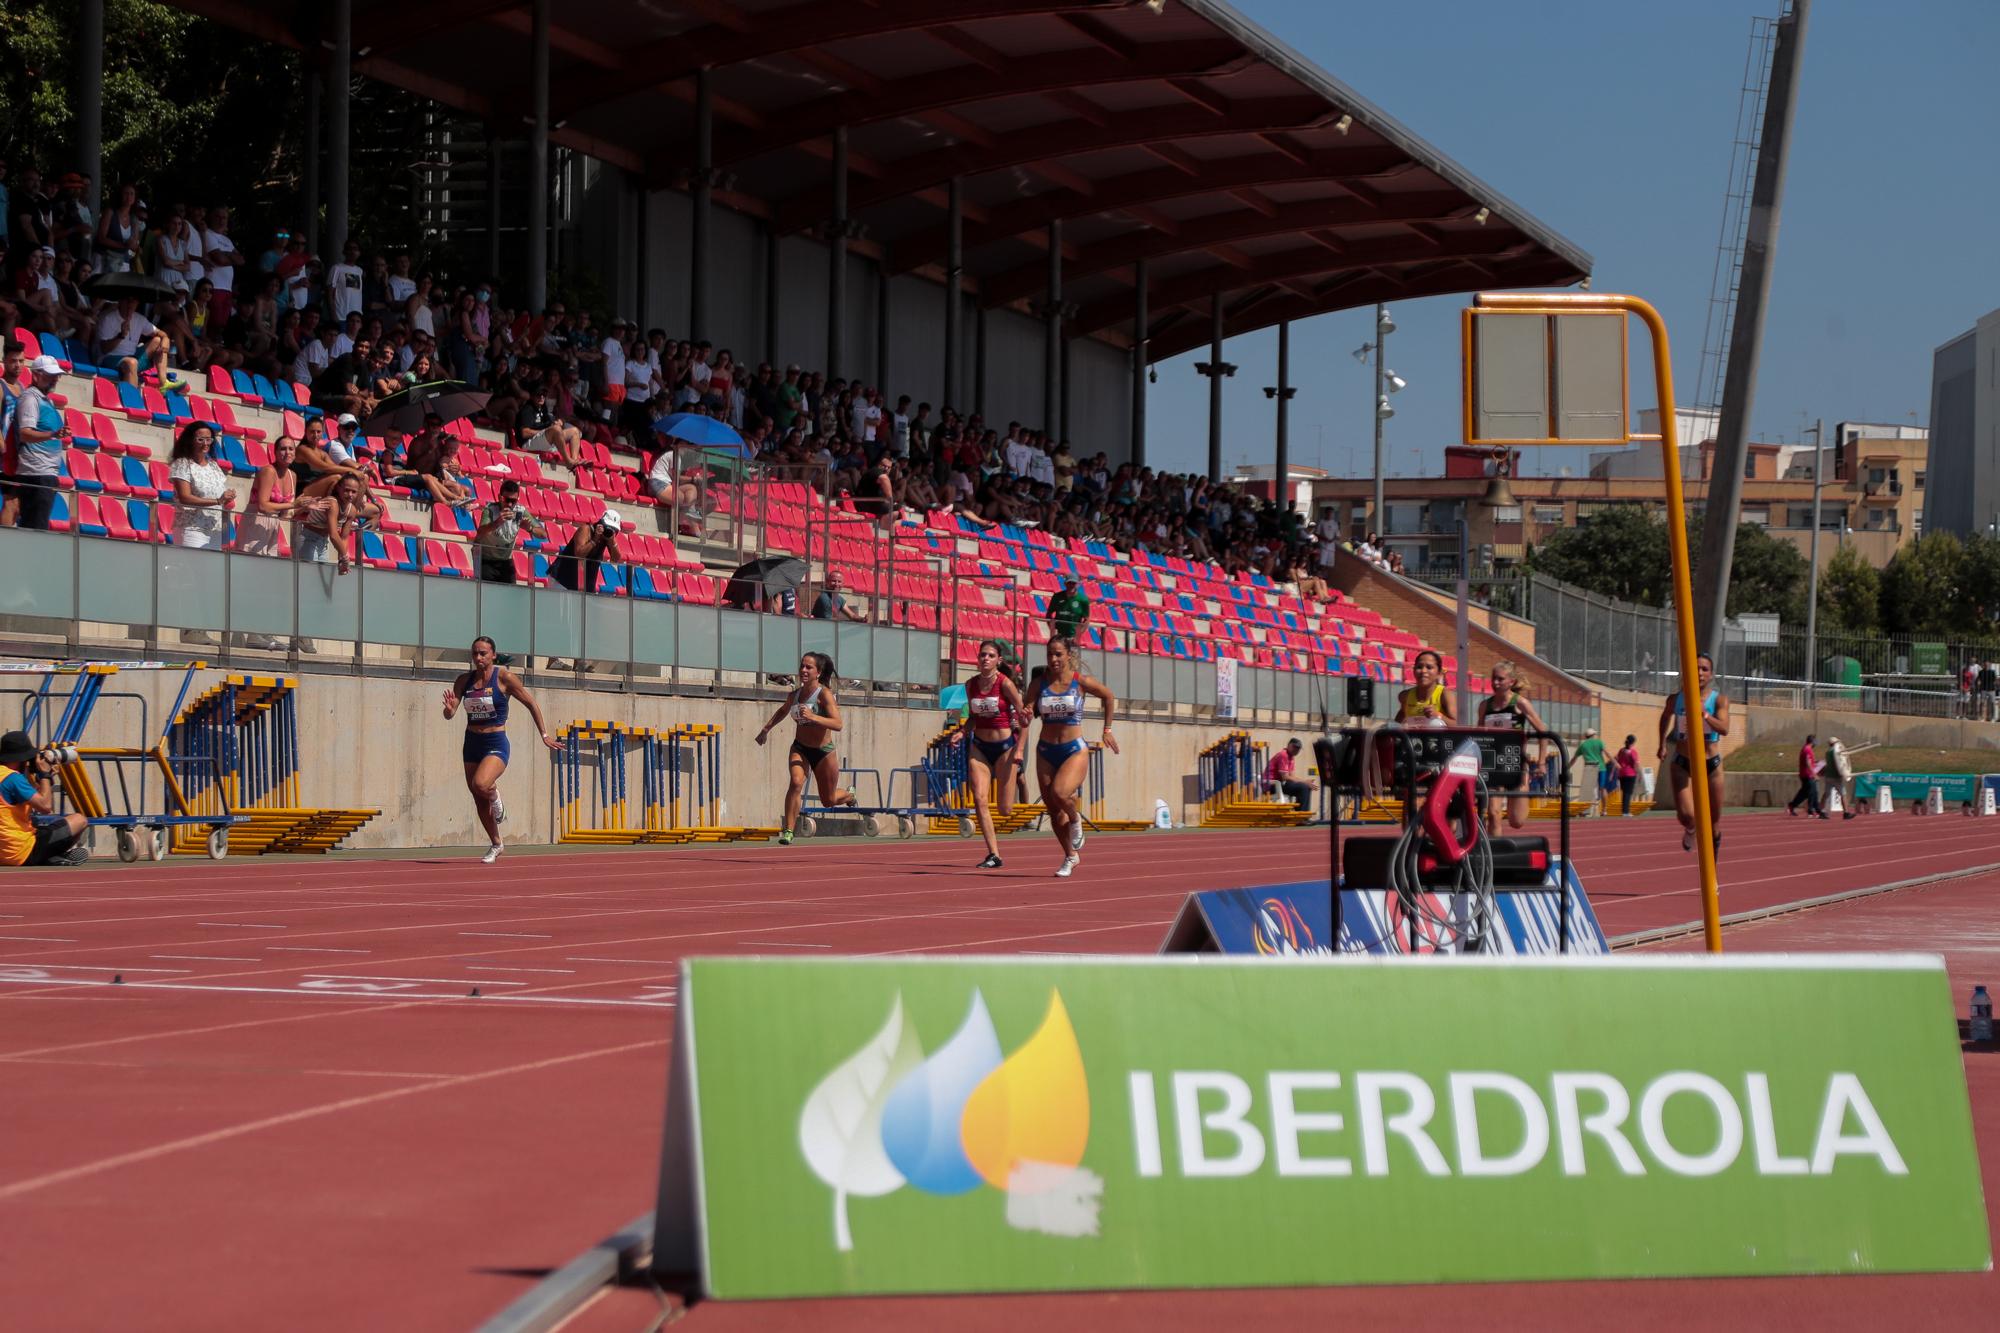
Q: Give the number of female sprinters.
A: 7